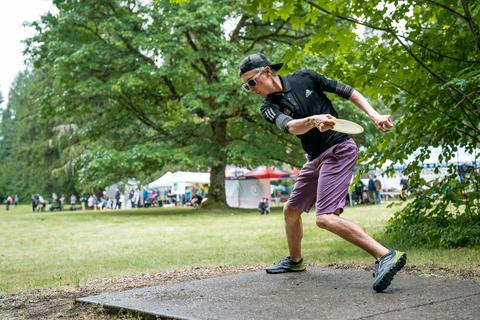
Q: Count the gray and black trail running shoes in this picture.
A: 2